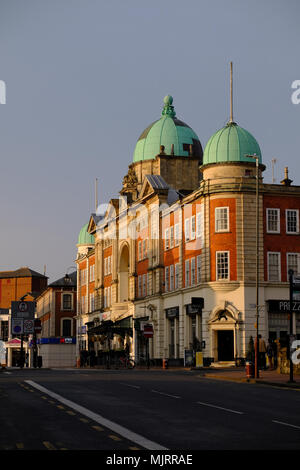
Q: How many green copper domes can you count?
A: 3